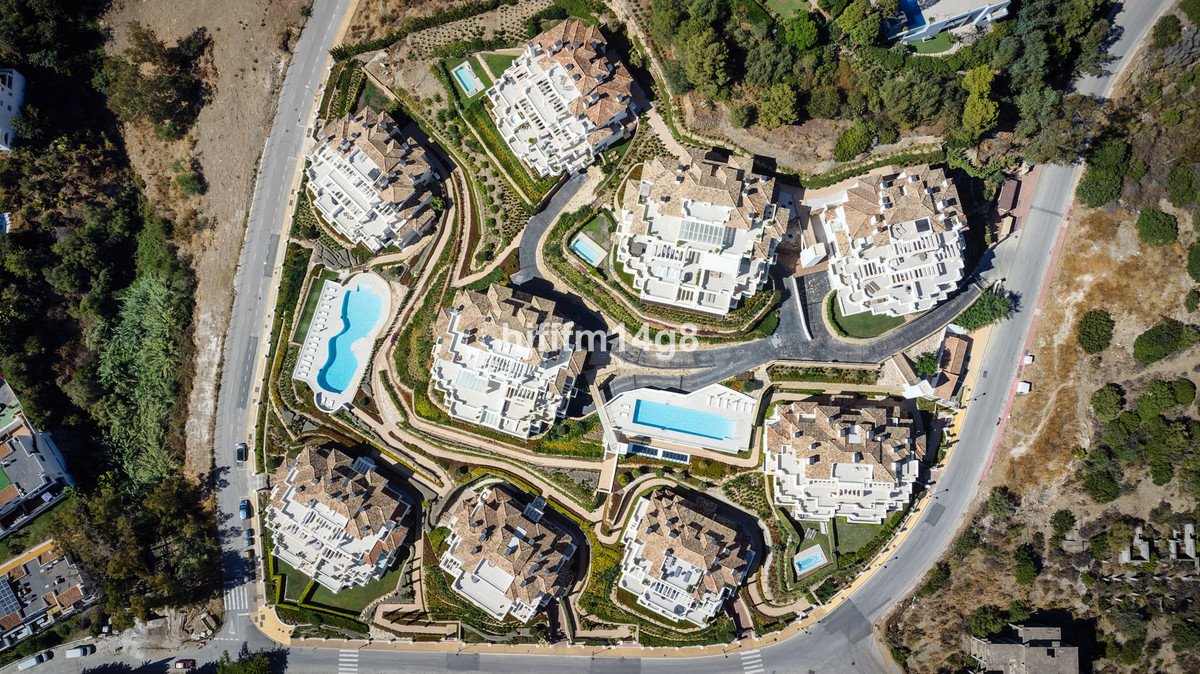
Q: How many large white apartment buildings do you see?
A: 9